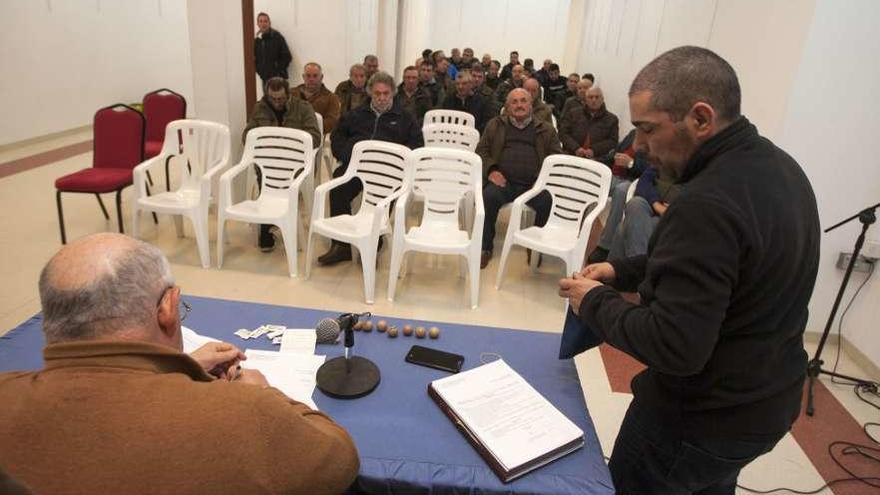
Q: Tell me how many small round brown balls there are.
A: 7